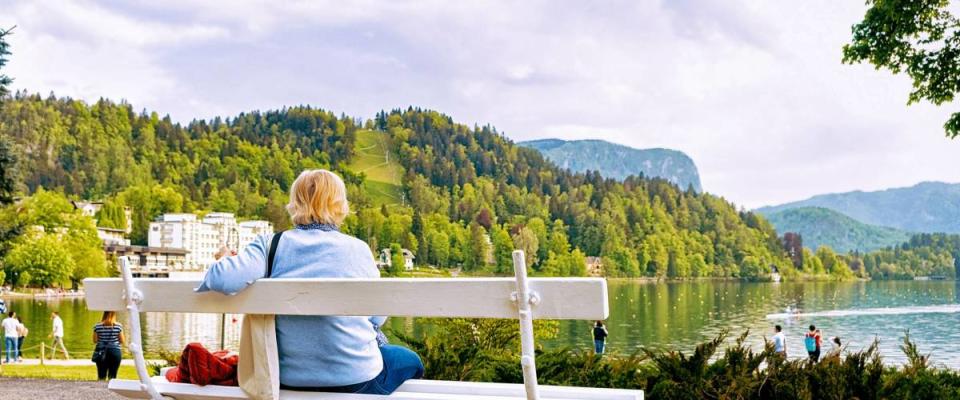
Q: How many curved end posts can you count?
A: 2